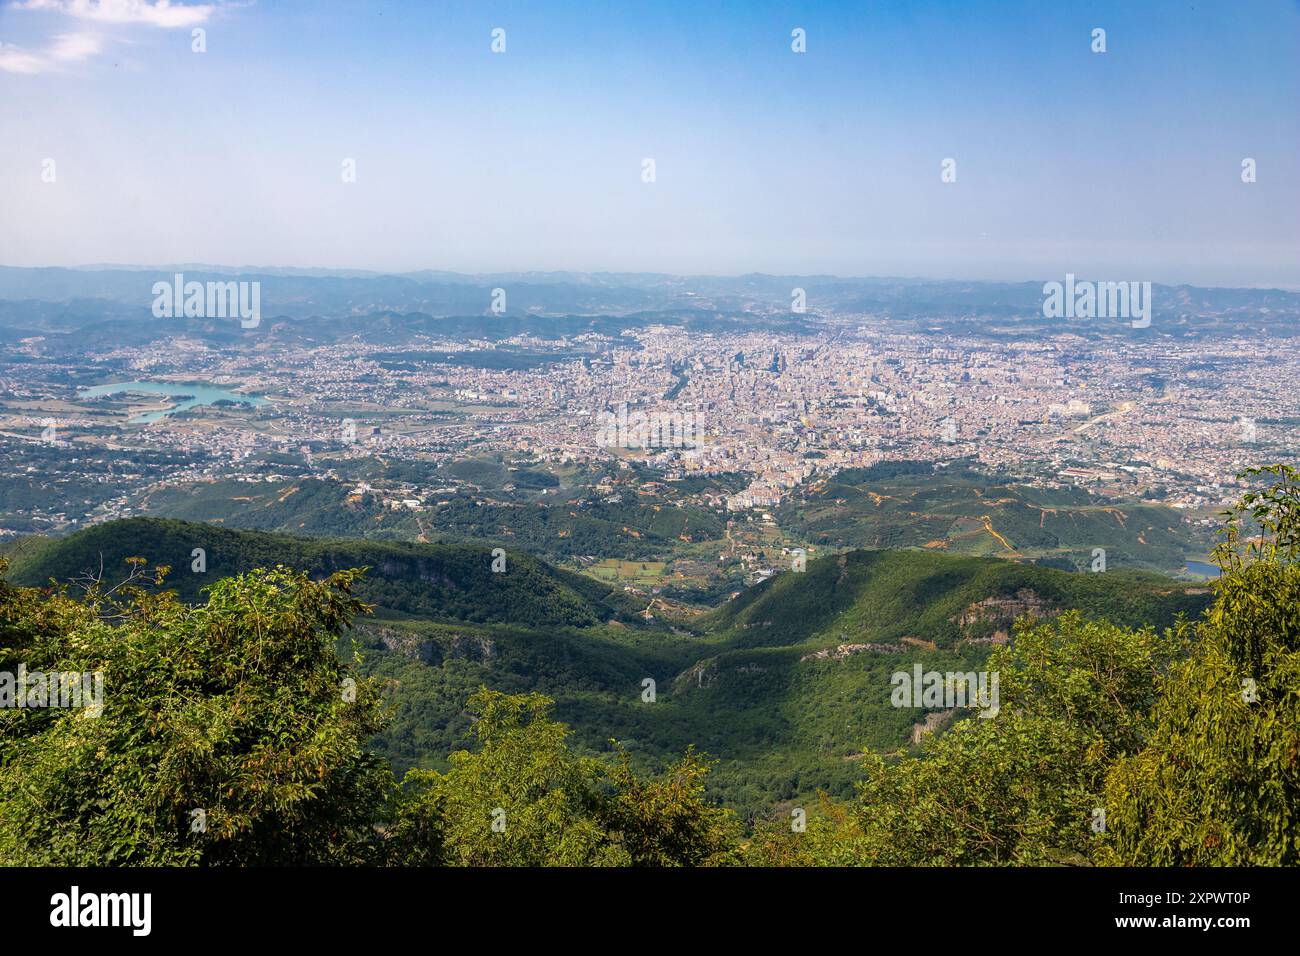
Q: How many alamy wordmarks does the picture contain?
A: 6